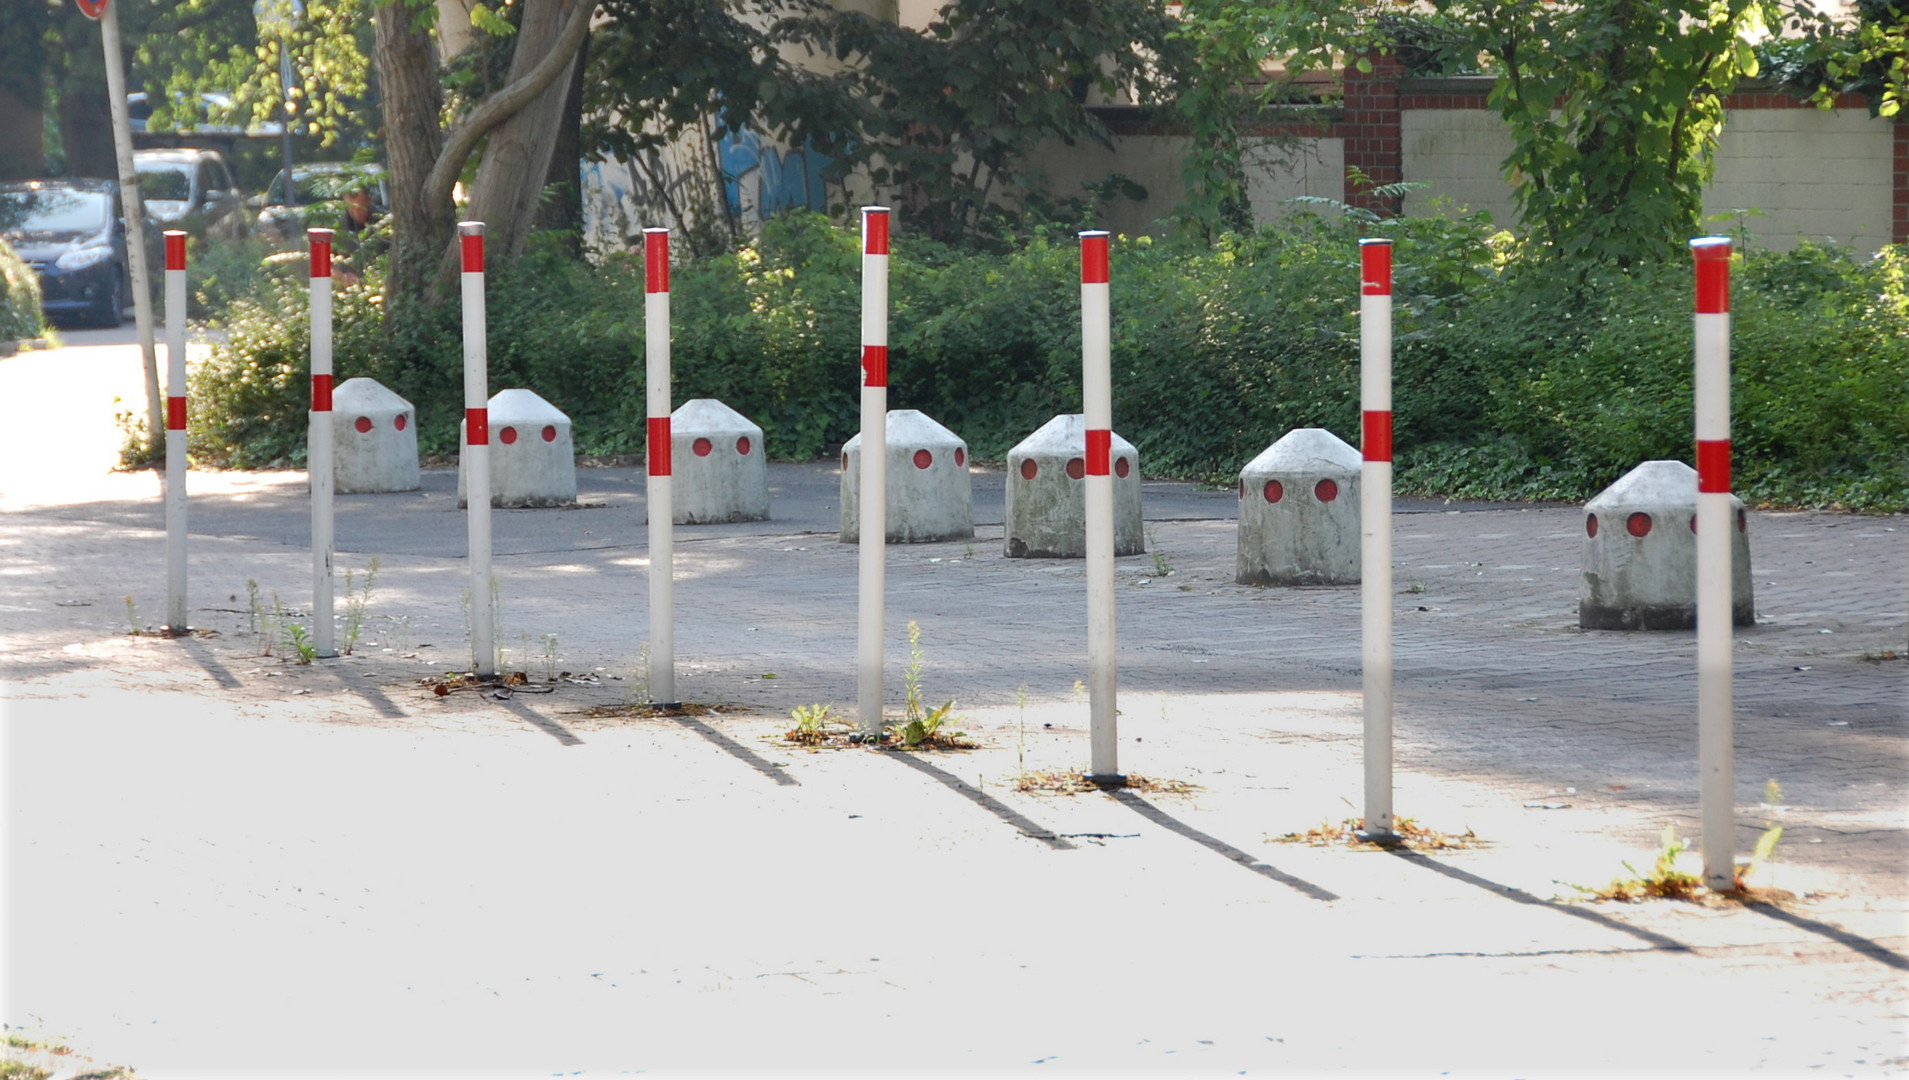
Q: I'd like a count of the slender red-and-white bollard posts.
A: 8